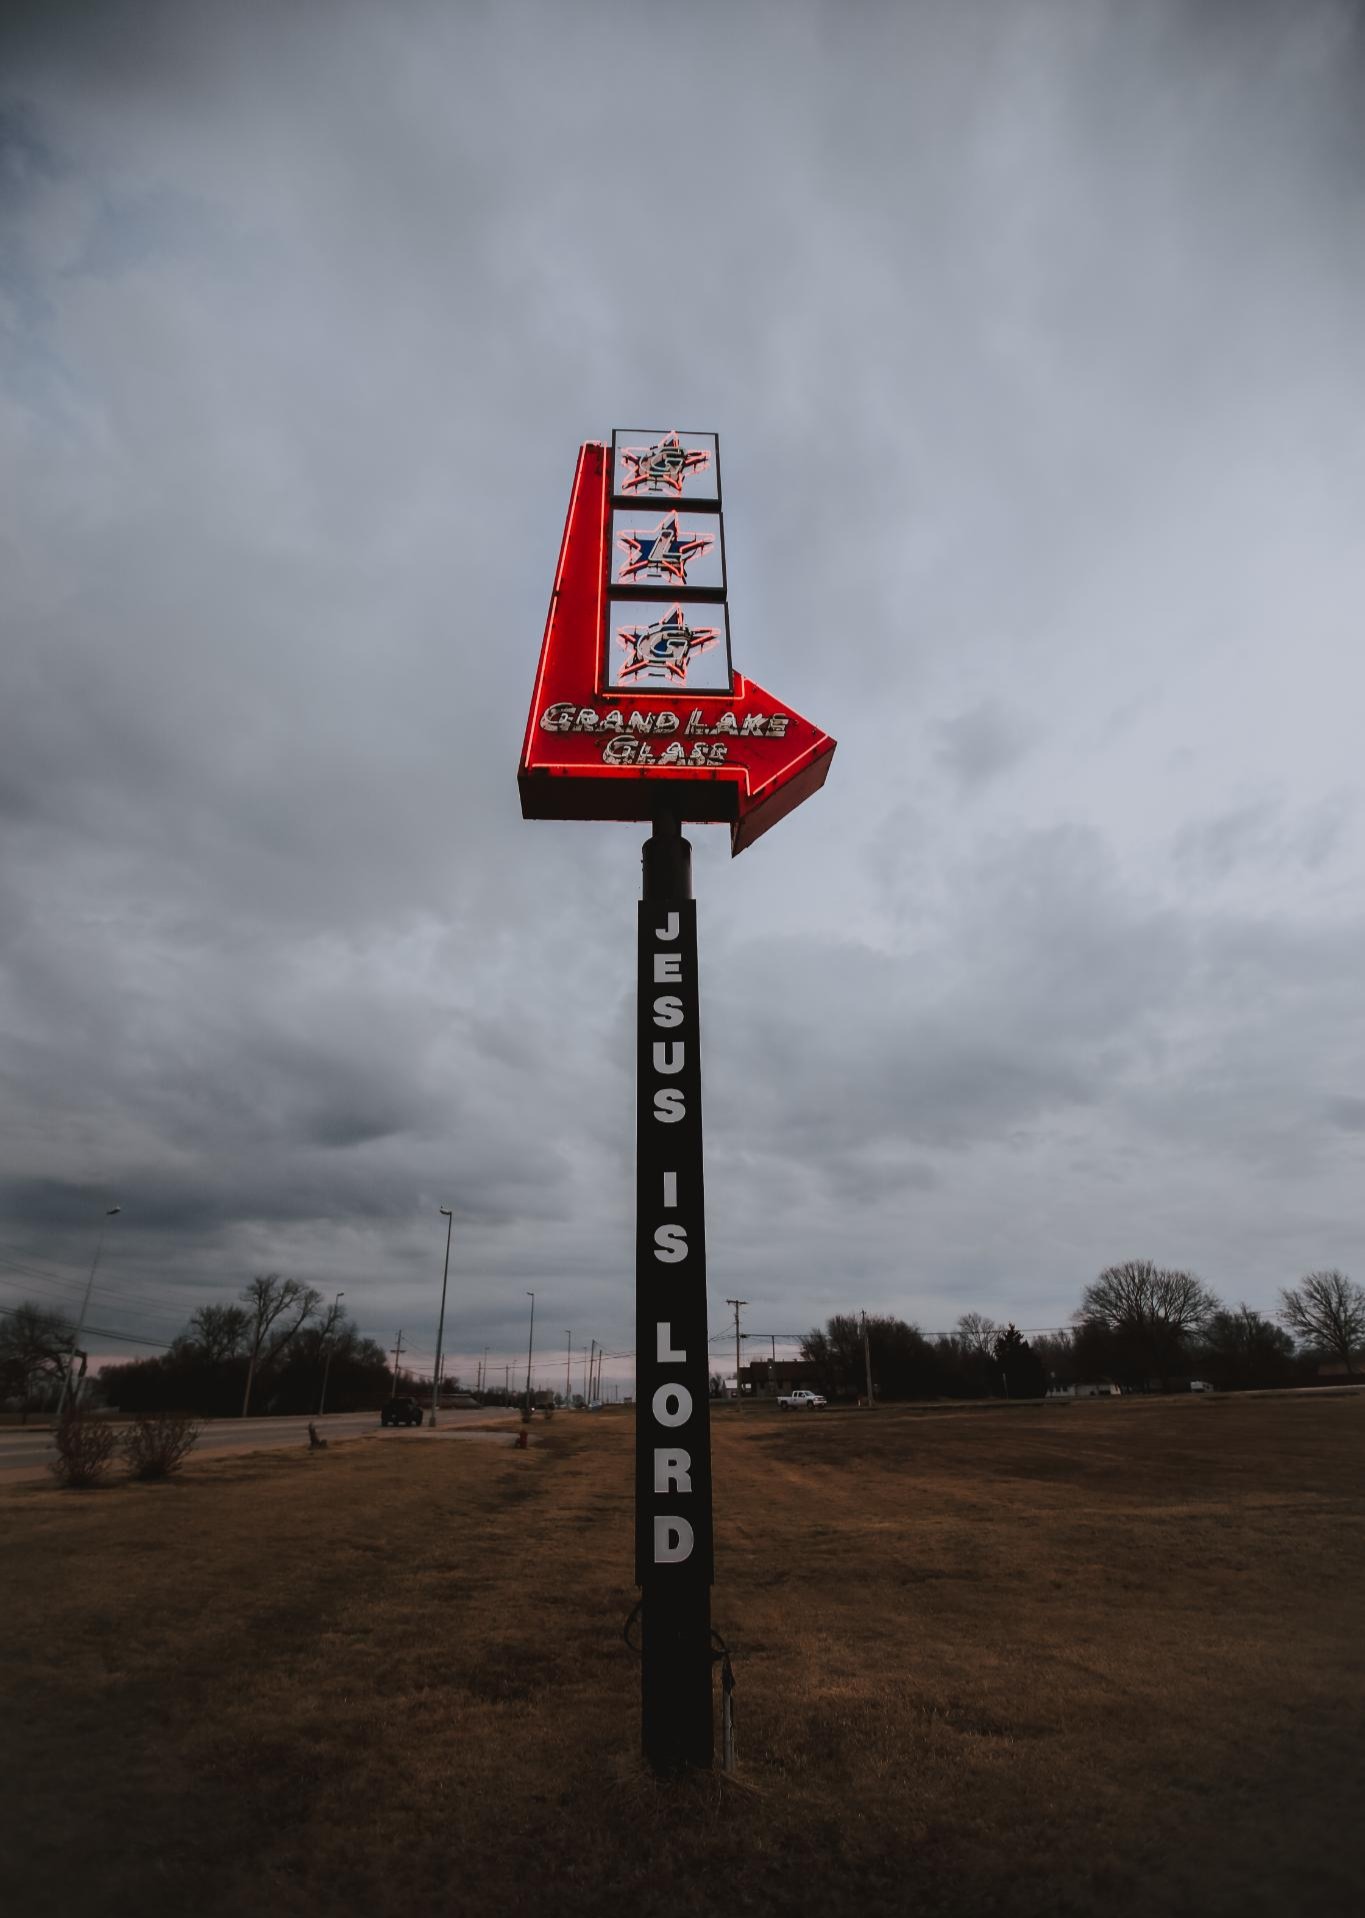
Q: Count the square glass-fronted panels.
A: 3